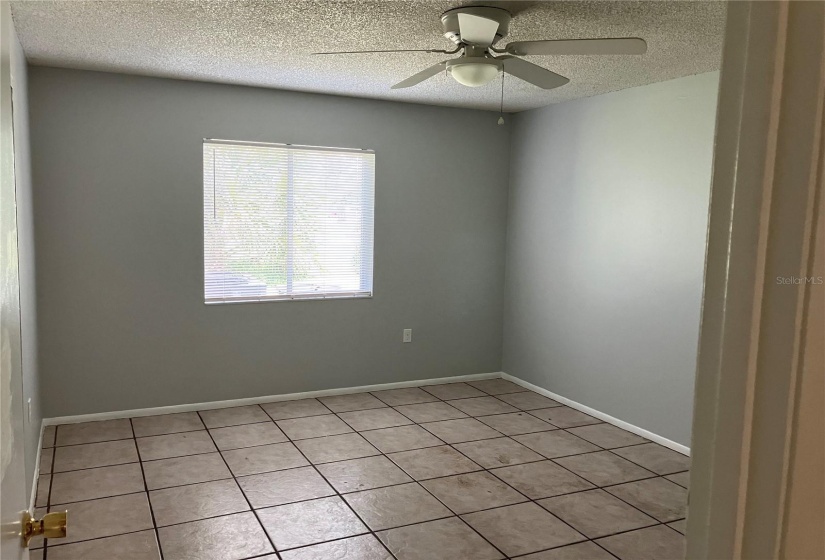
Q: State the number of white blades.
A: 5